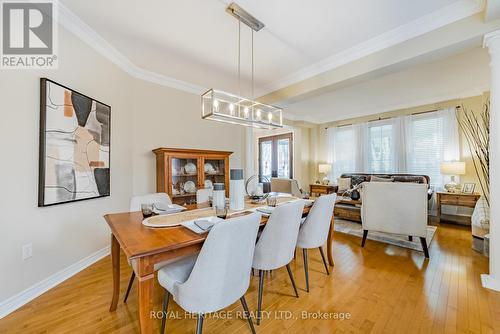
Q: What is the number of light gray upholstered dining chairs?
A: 5